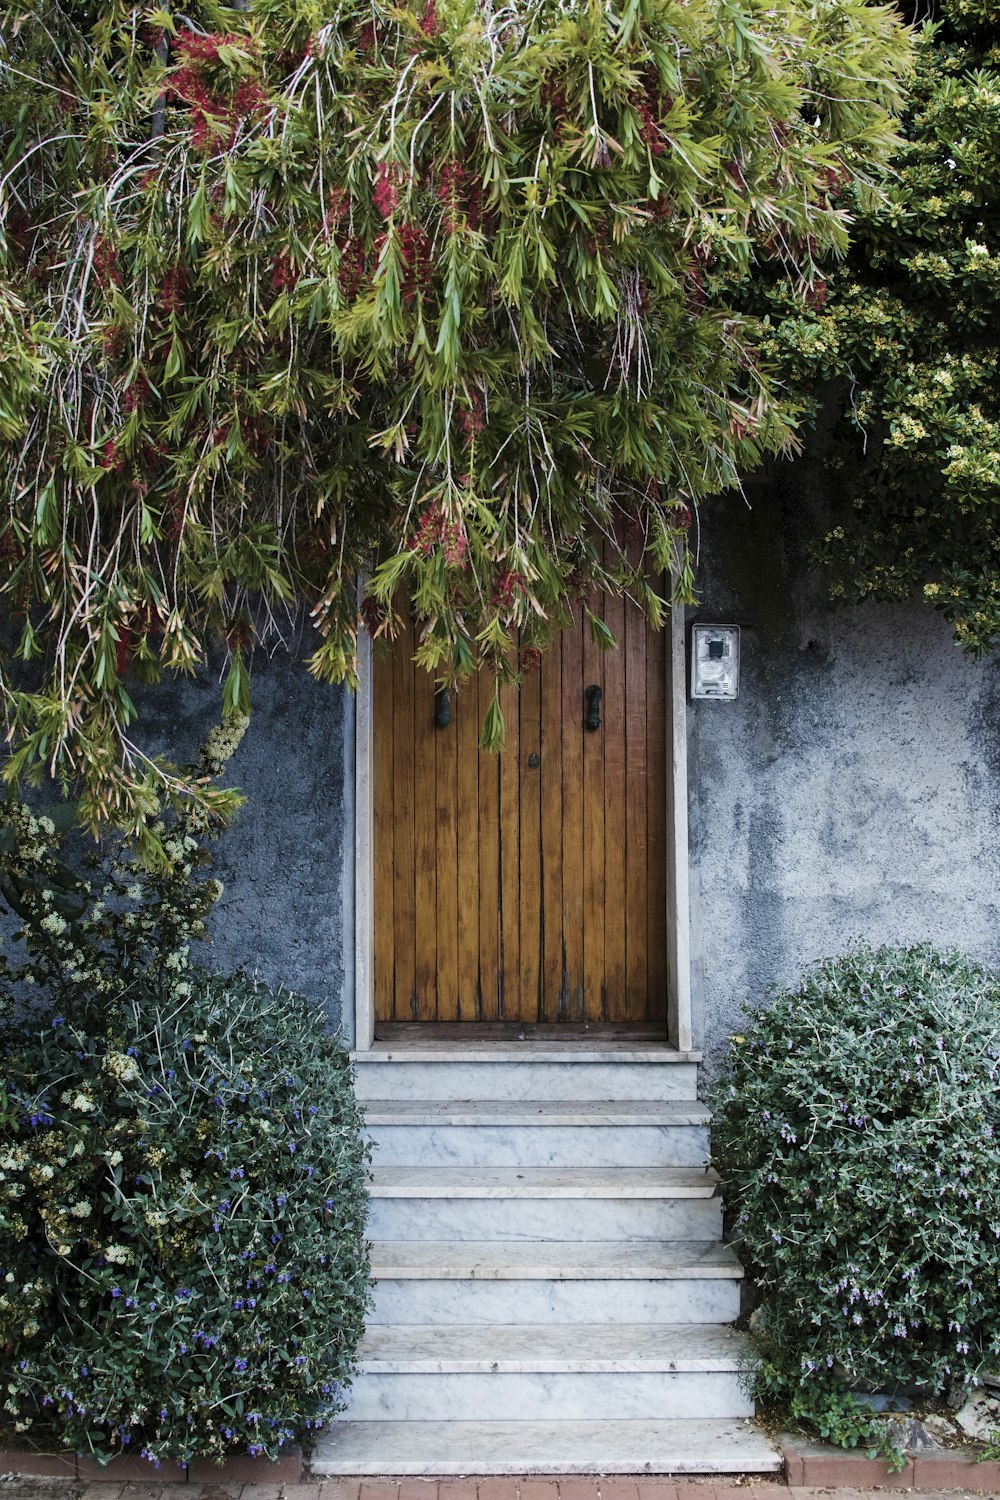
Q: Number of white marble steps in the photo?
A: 6